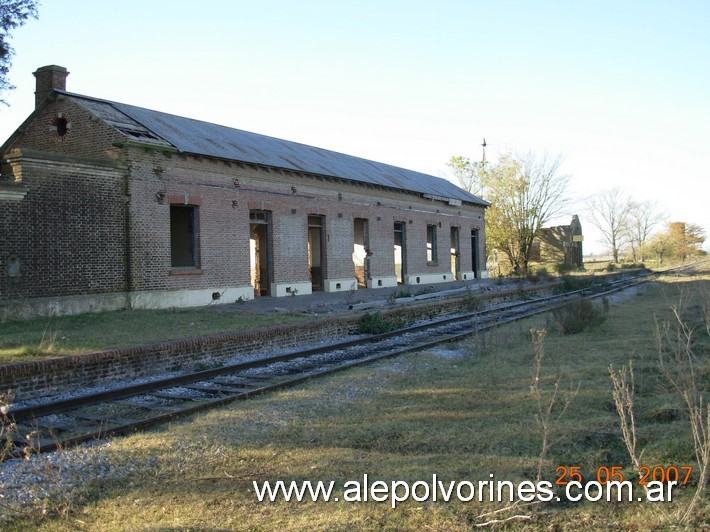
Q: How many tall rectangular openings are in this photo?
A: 8